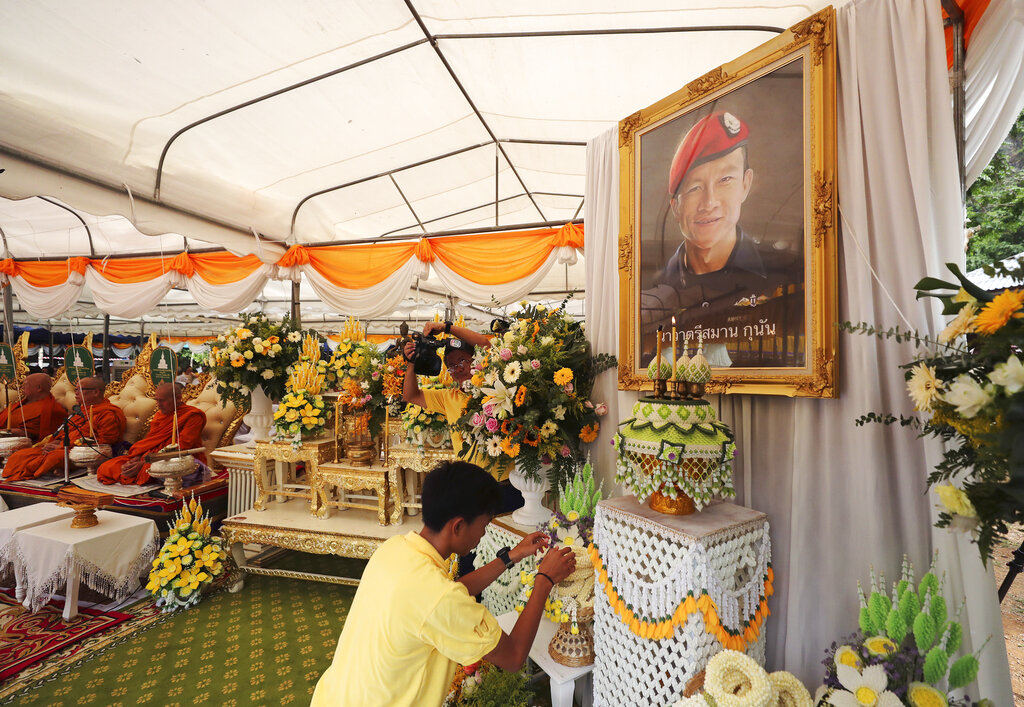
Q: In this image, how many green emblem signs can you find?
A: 3